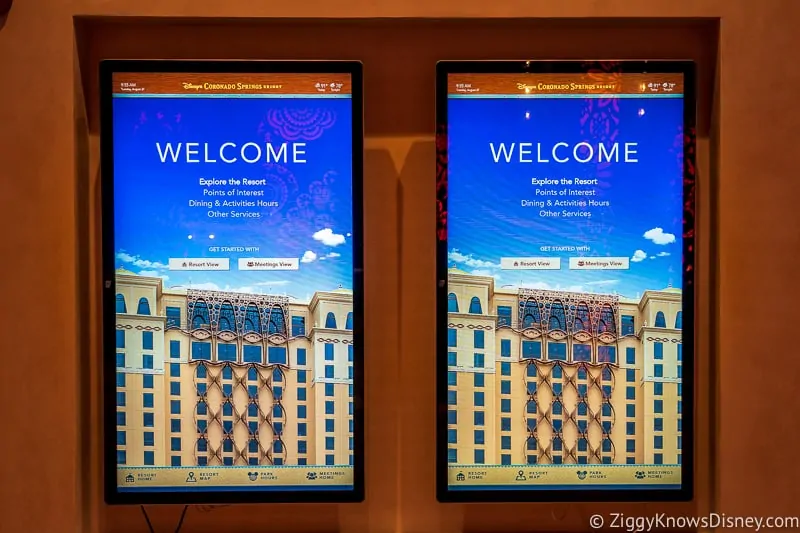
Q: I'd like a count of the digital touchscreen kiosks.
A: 2